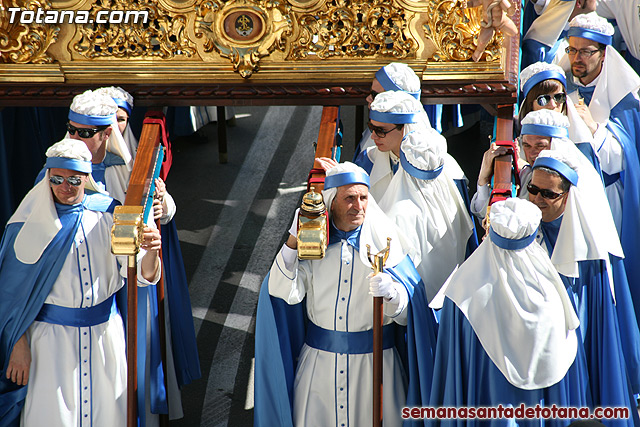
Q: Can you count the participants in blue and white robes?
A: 12